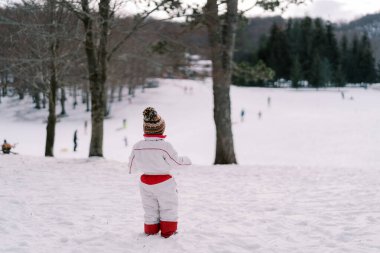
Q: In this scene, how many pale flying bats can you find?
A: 0